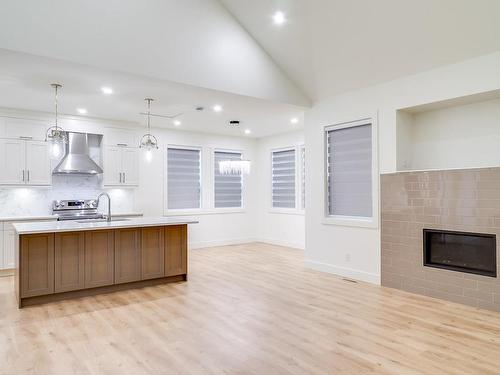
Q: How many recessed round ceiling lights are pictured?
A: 7